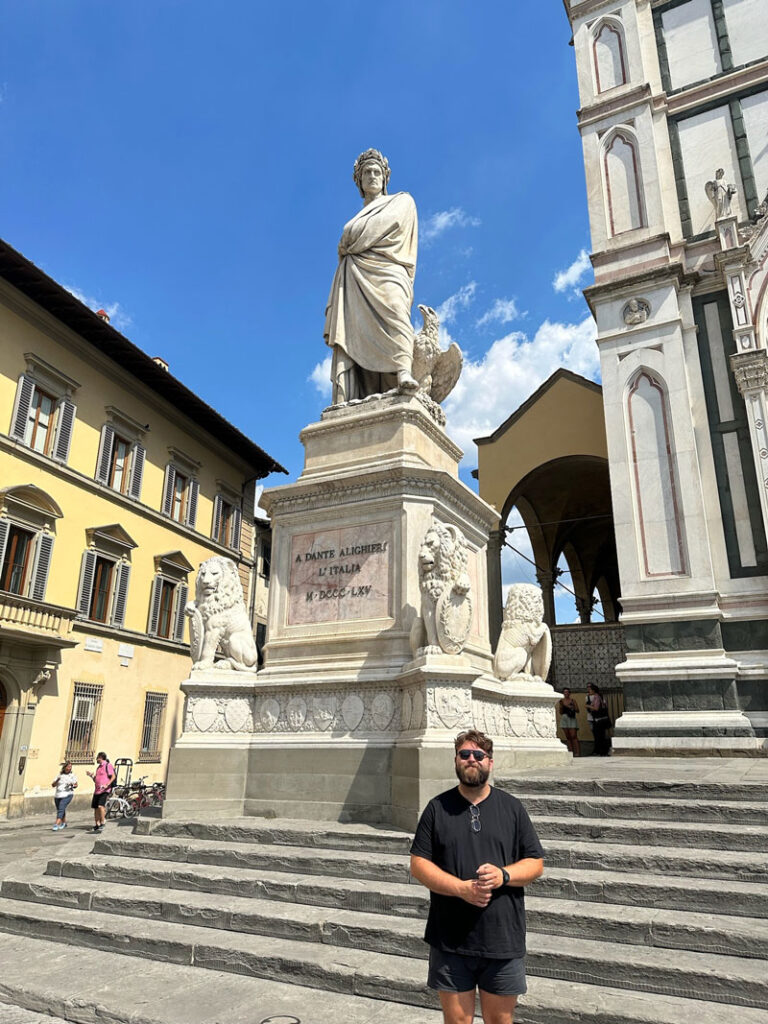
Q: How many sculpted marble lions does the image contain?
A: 3